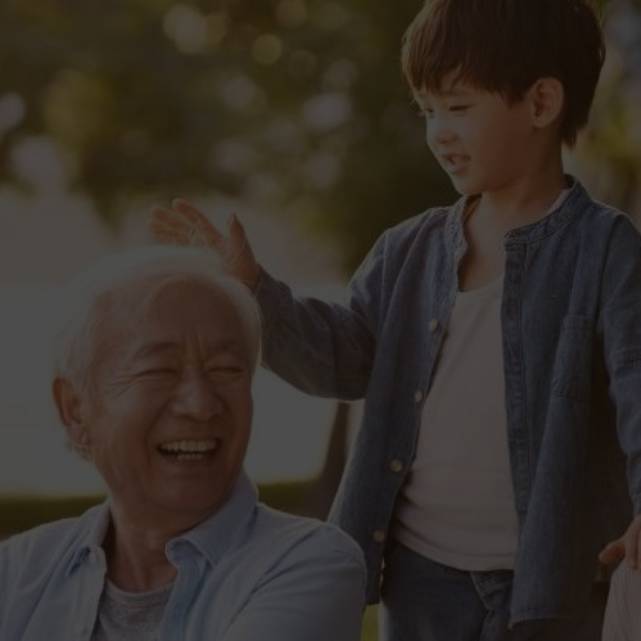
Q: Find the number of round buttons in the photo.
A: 4